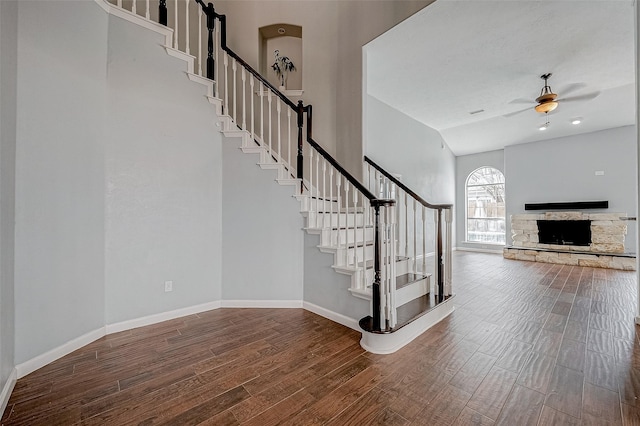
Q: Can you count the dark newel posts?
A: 5